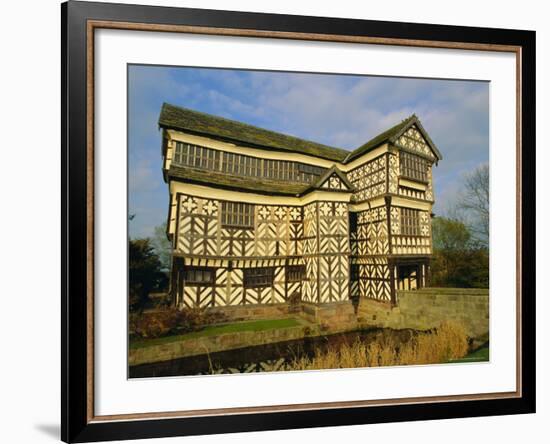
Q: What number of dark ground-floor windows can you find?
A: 3